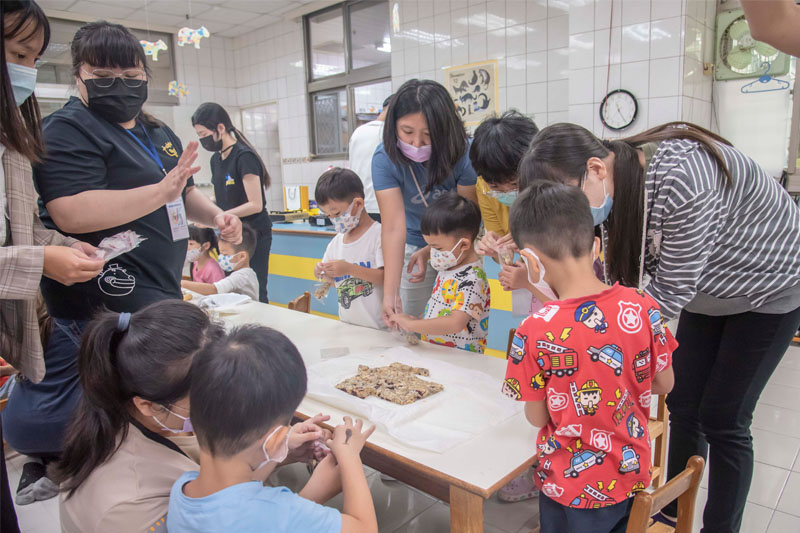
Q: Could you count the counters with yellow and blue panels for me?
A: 1